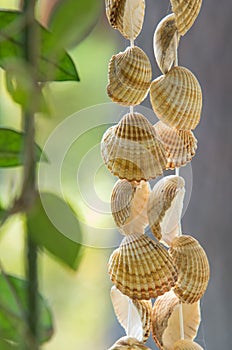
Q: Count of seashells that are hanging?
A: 15